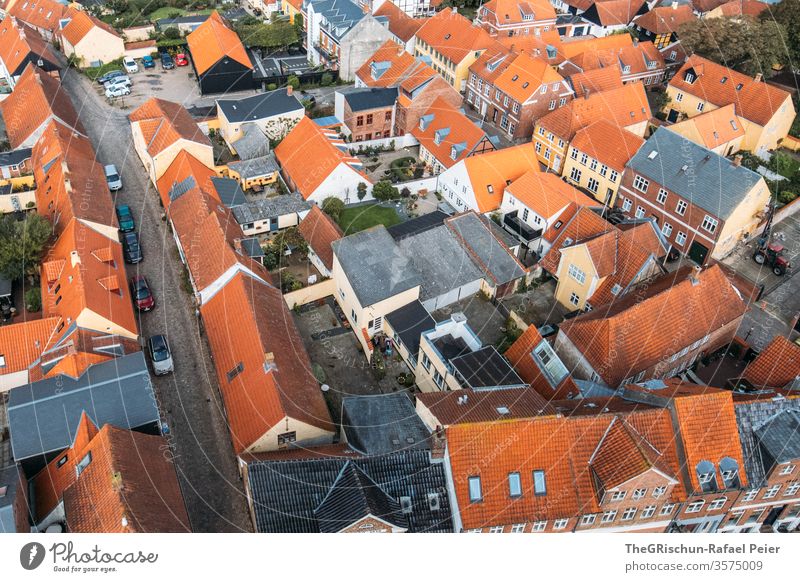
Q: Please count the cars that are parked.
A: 12